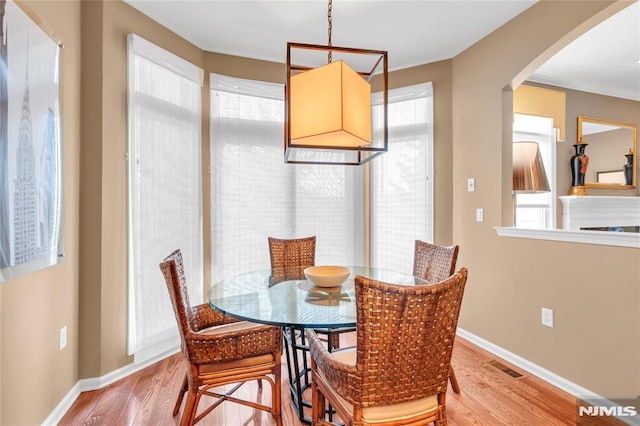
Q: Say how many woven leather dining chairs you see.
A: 4